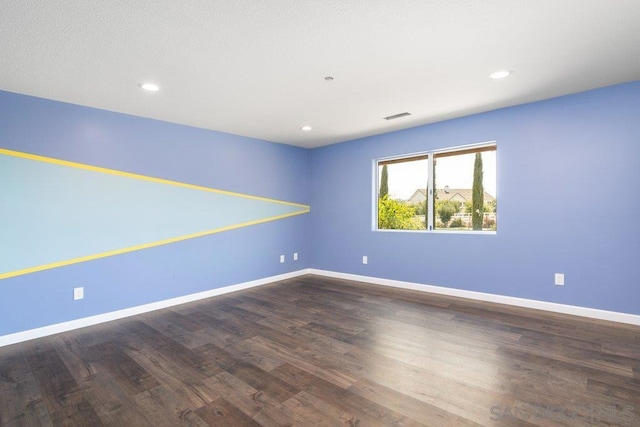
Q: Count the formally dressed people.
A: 0